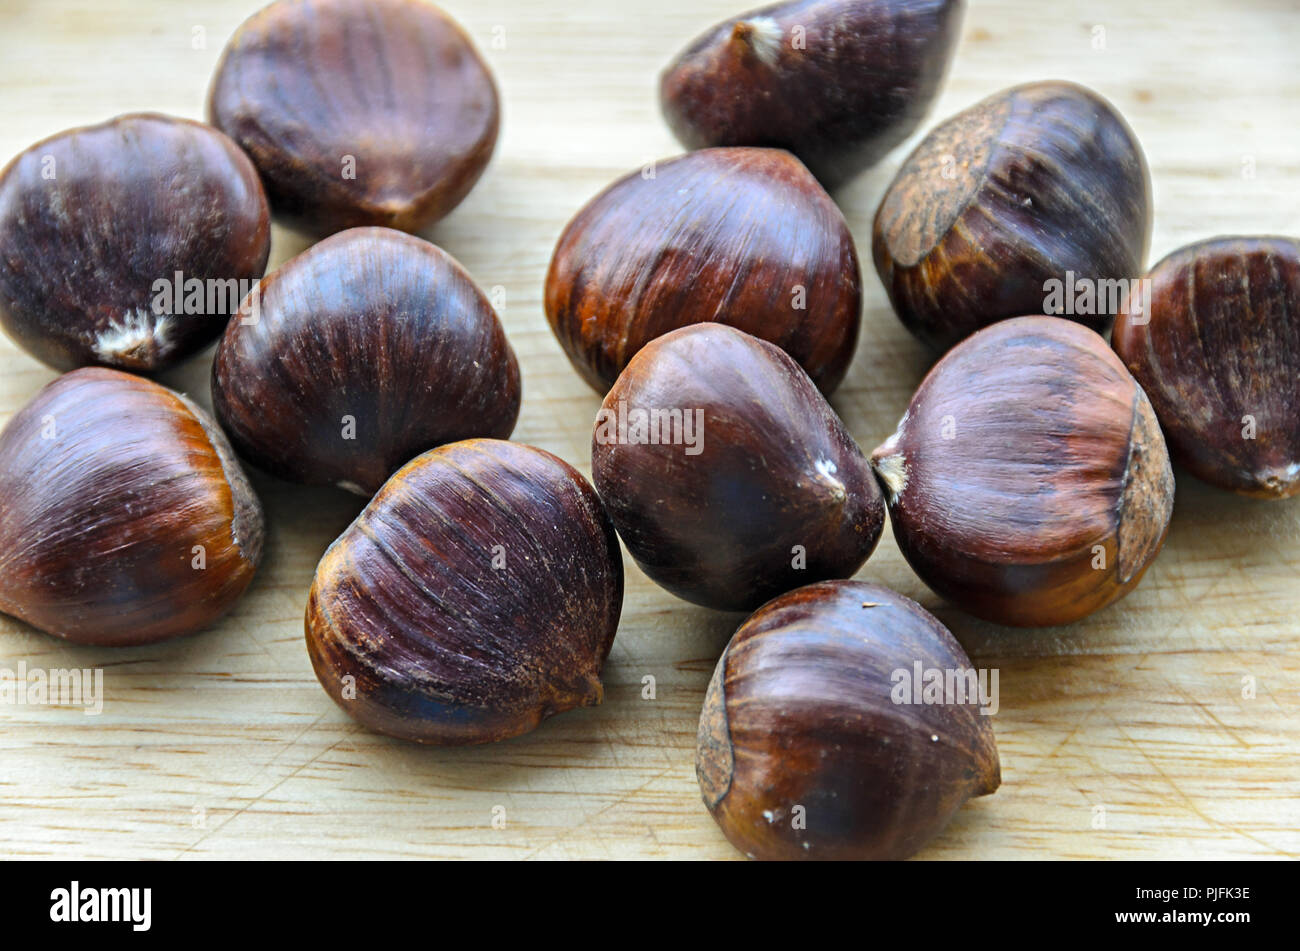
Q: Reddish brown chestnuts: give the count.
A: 12